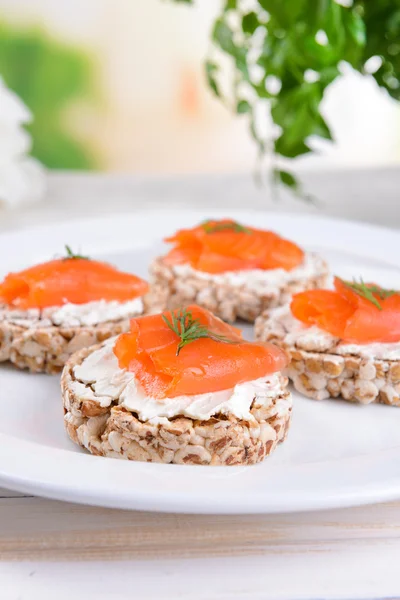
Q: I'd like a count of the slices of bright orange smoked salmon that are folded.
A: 4